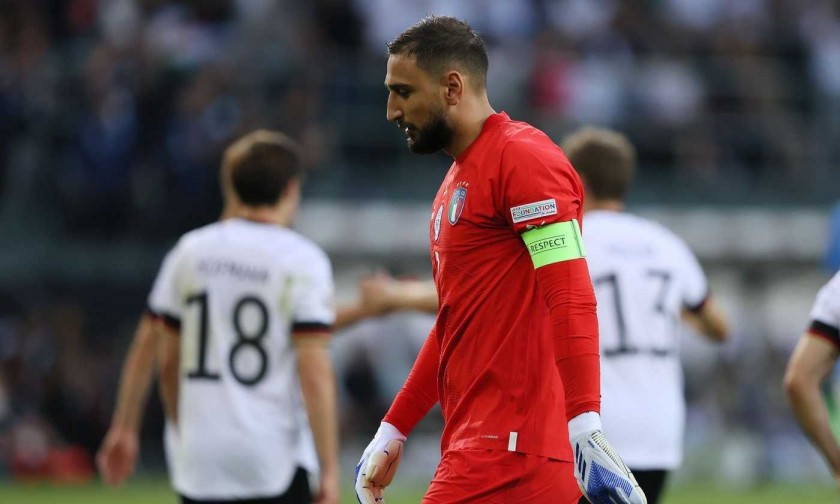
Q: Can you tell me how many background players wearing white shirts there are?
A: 3